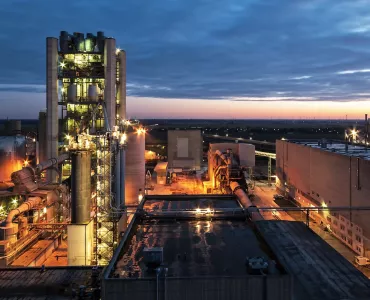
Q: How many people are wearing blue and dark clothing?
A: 0